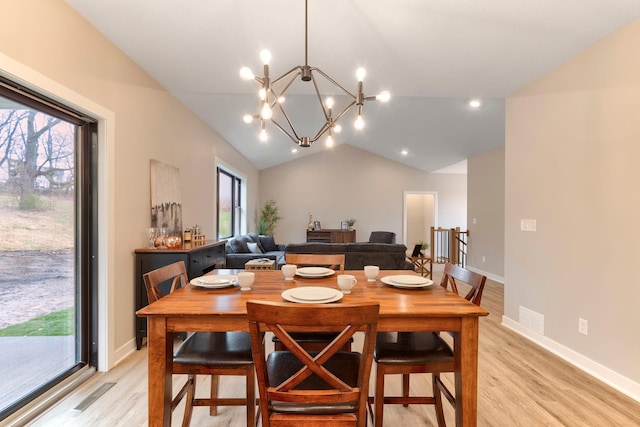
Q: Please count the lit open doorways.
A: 1